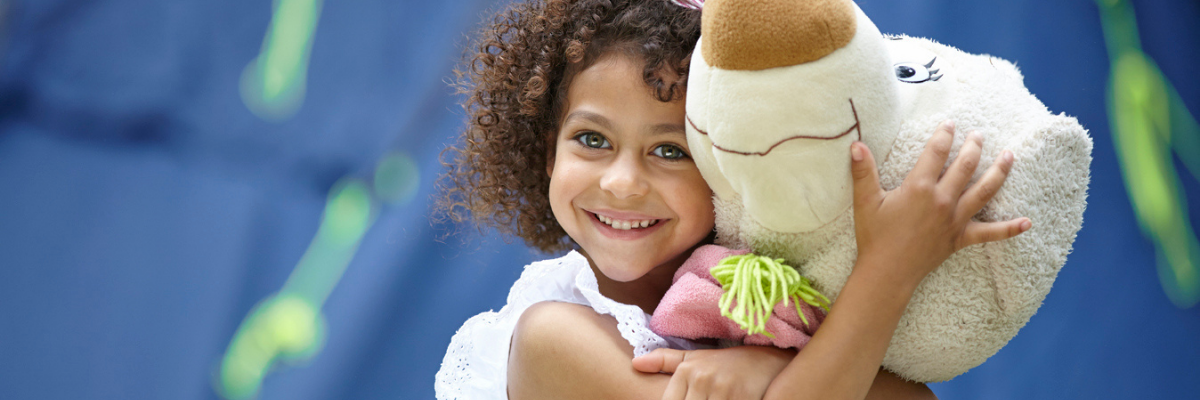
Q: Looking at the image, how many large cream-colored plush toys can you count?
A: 1